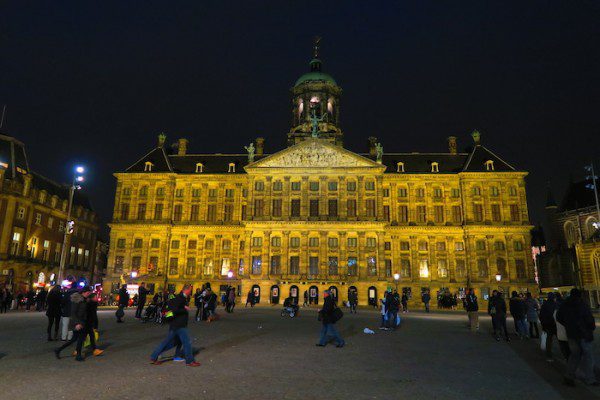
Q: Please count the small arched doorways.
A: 7